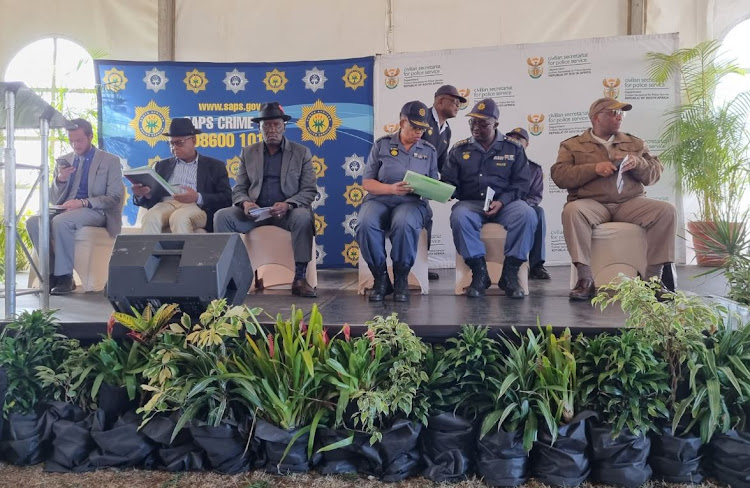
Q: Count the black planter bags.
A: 14